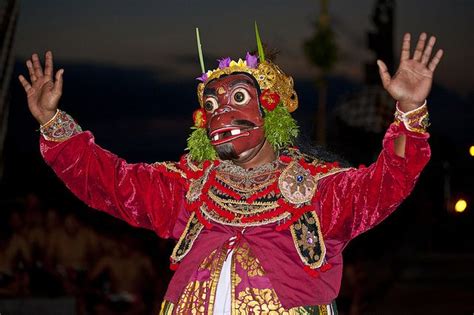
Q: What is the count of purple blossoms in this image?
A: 3